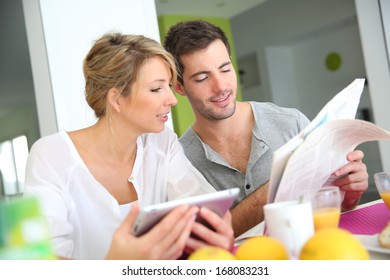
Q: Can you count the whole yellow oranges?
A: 3